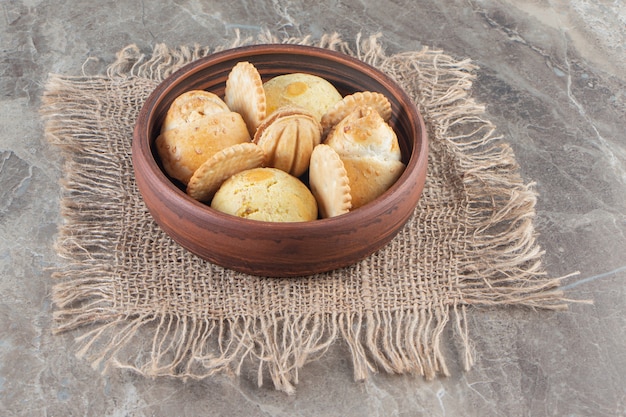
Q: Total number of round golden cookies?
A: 2